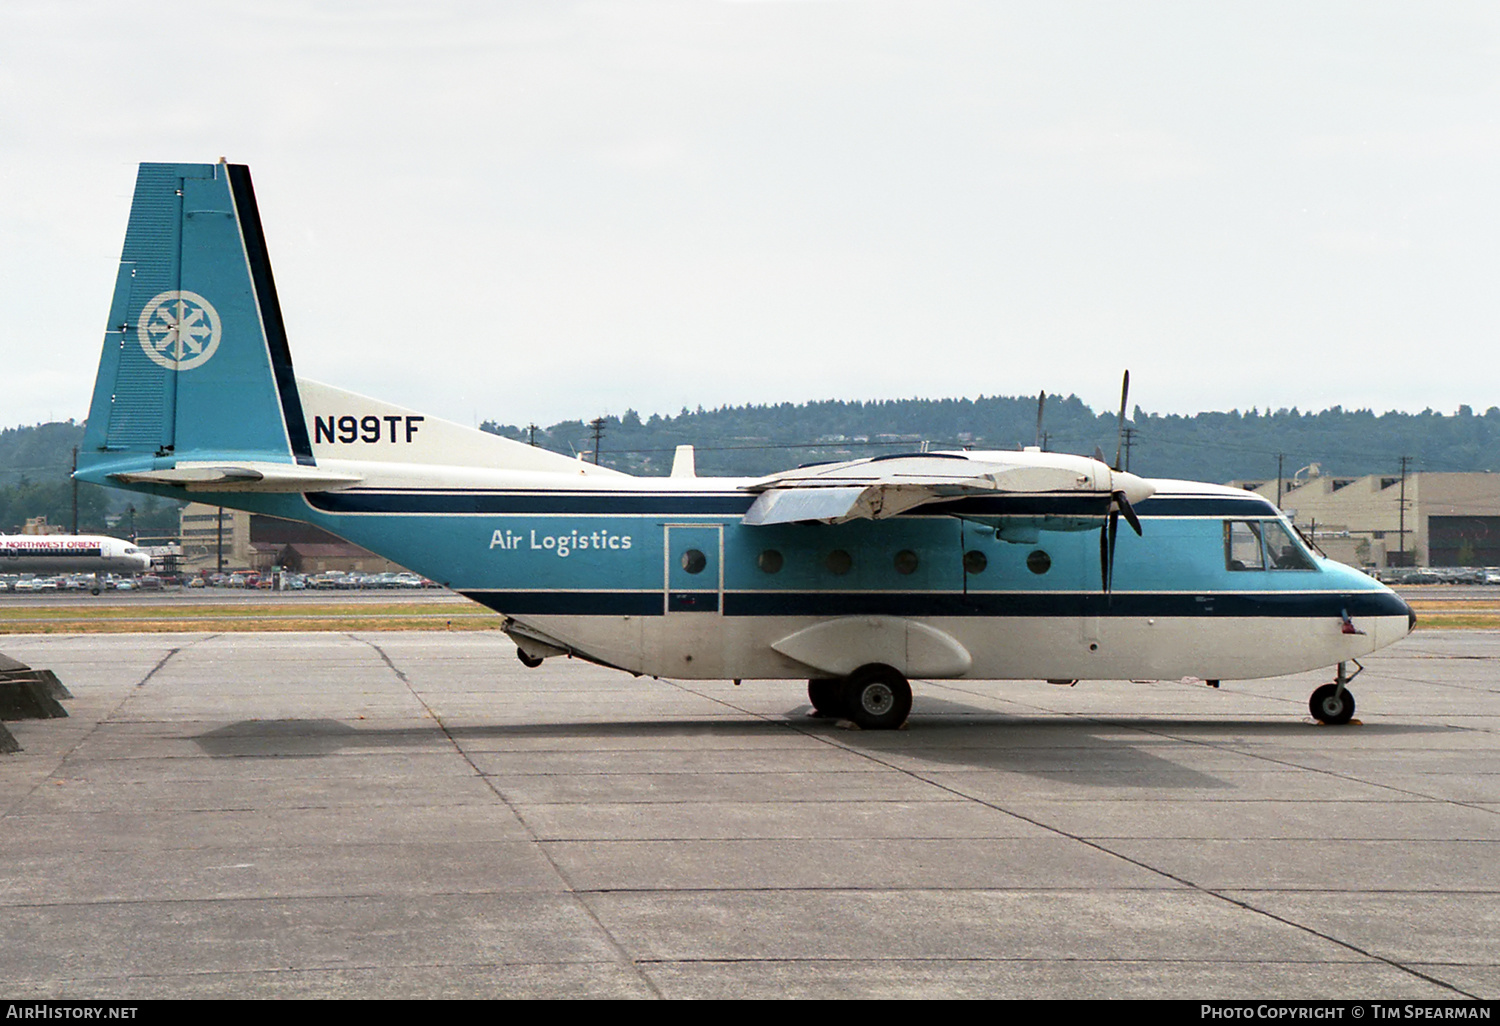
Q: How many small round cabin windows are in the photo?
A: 6